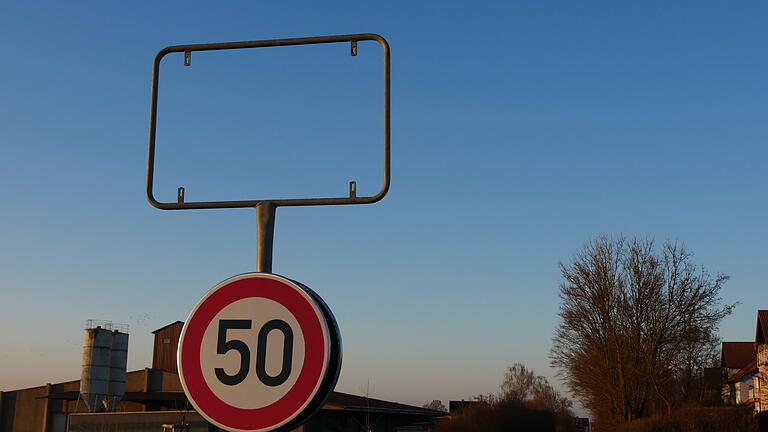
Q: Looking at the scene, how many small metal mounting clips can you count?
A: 4